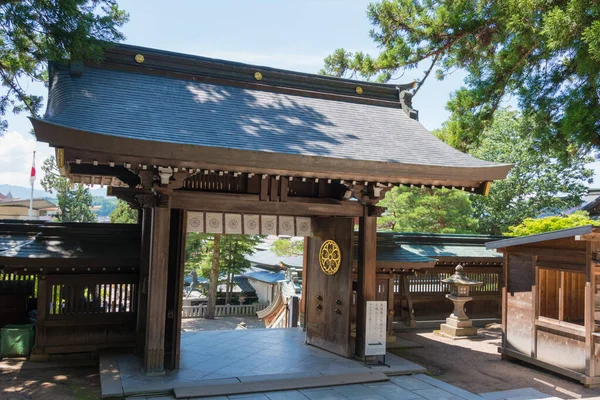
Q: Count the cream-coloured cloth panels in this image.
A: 7